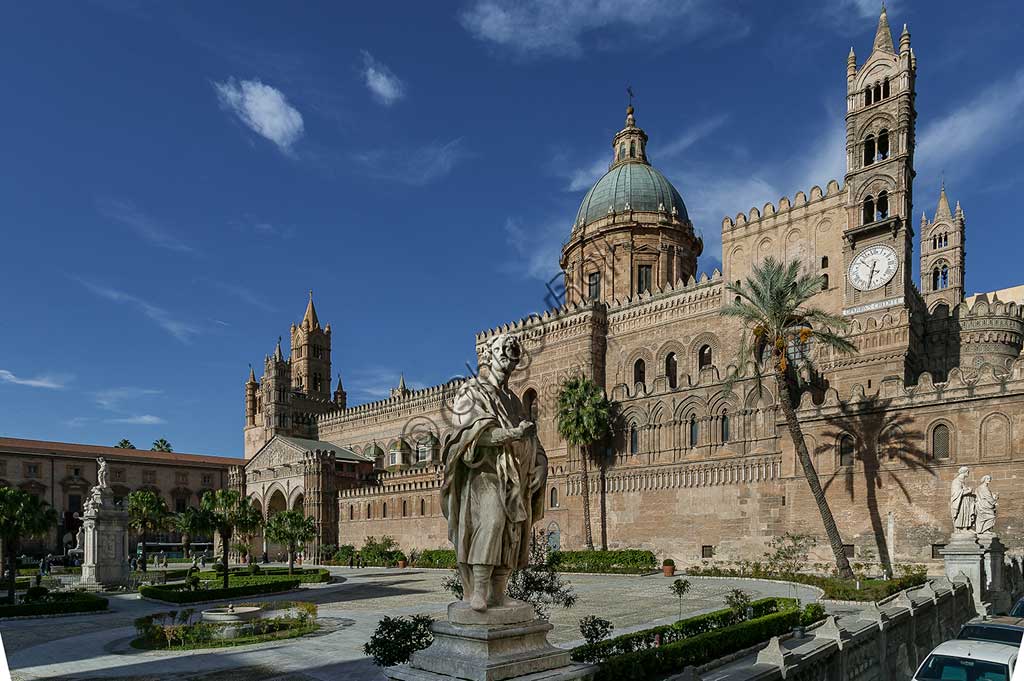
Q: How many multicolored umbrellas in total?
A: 0